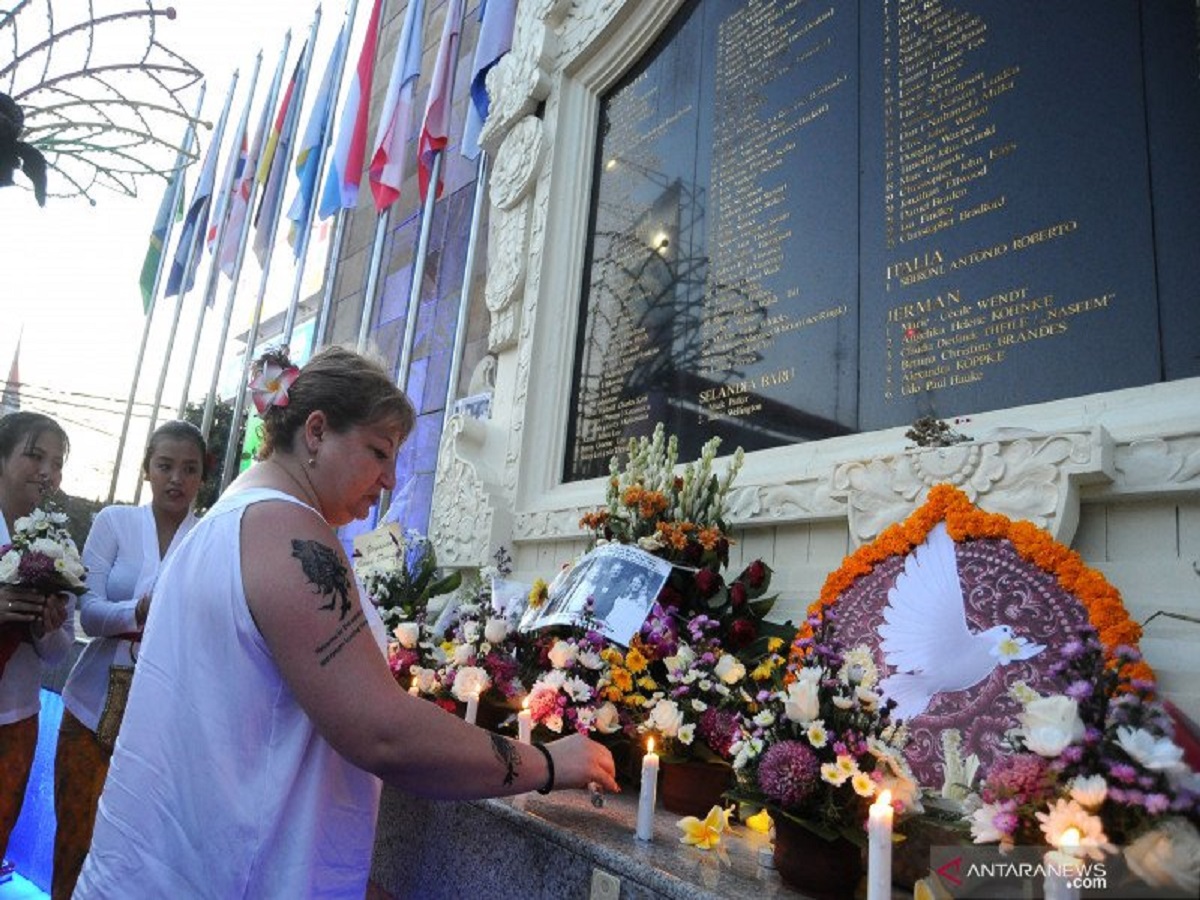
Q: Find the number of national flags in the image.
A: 10